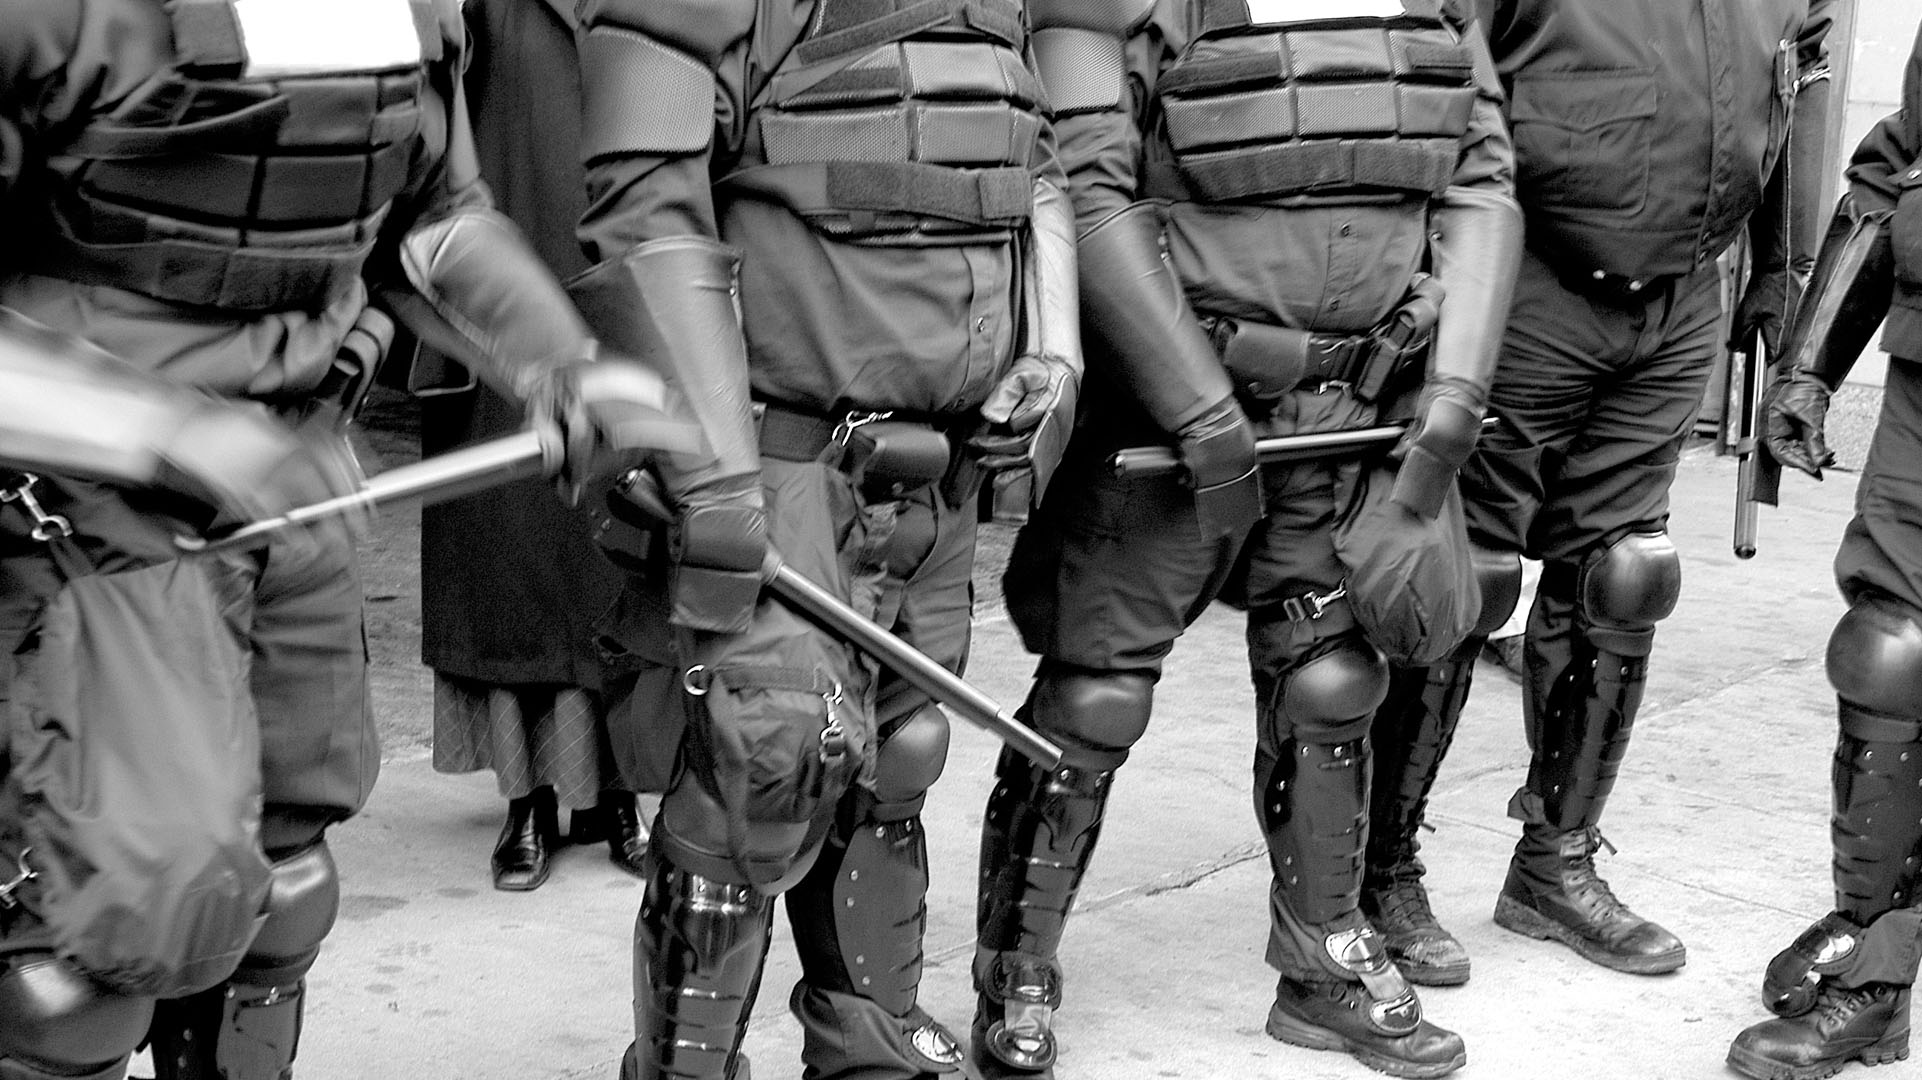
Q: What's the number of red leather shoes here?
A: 0